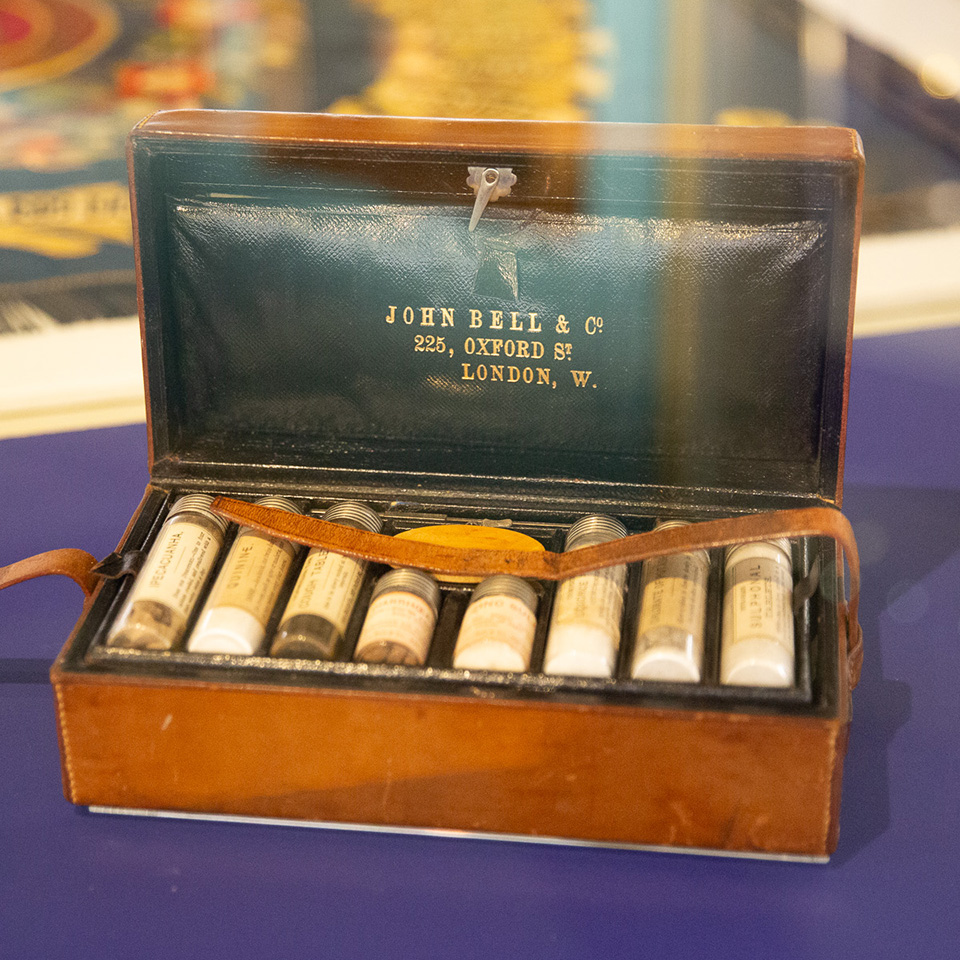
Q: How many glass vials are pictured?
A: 8